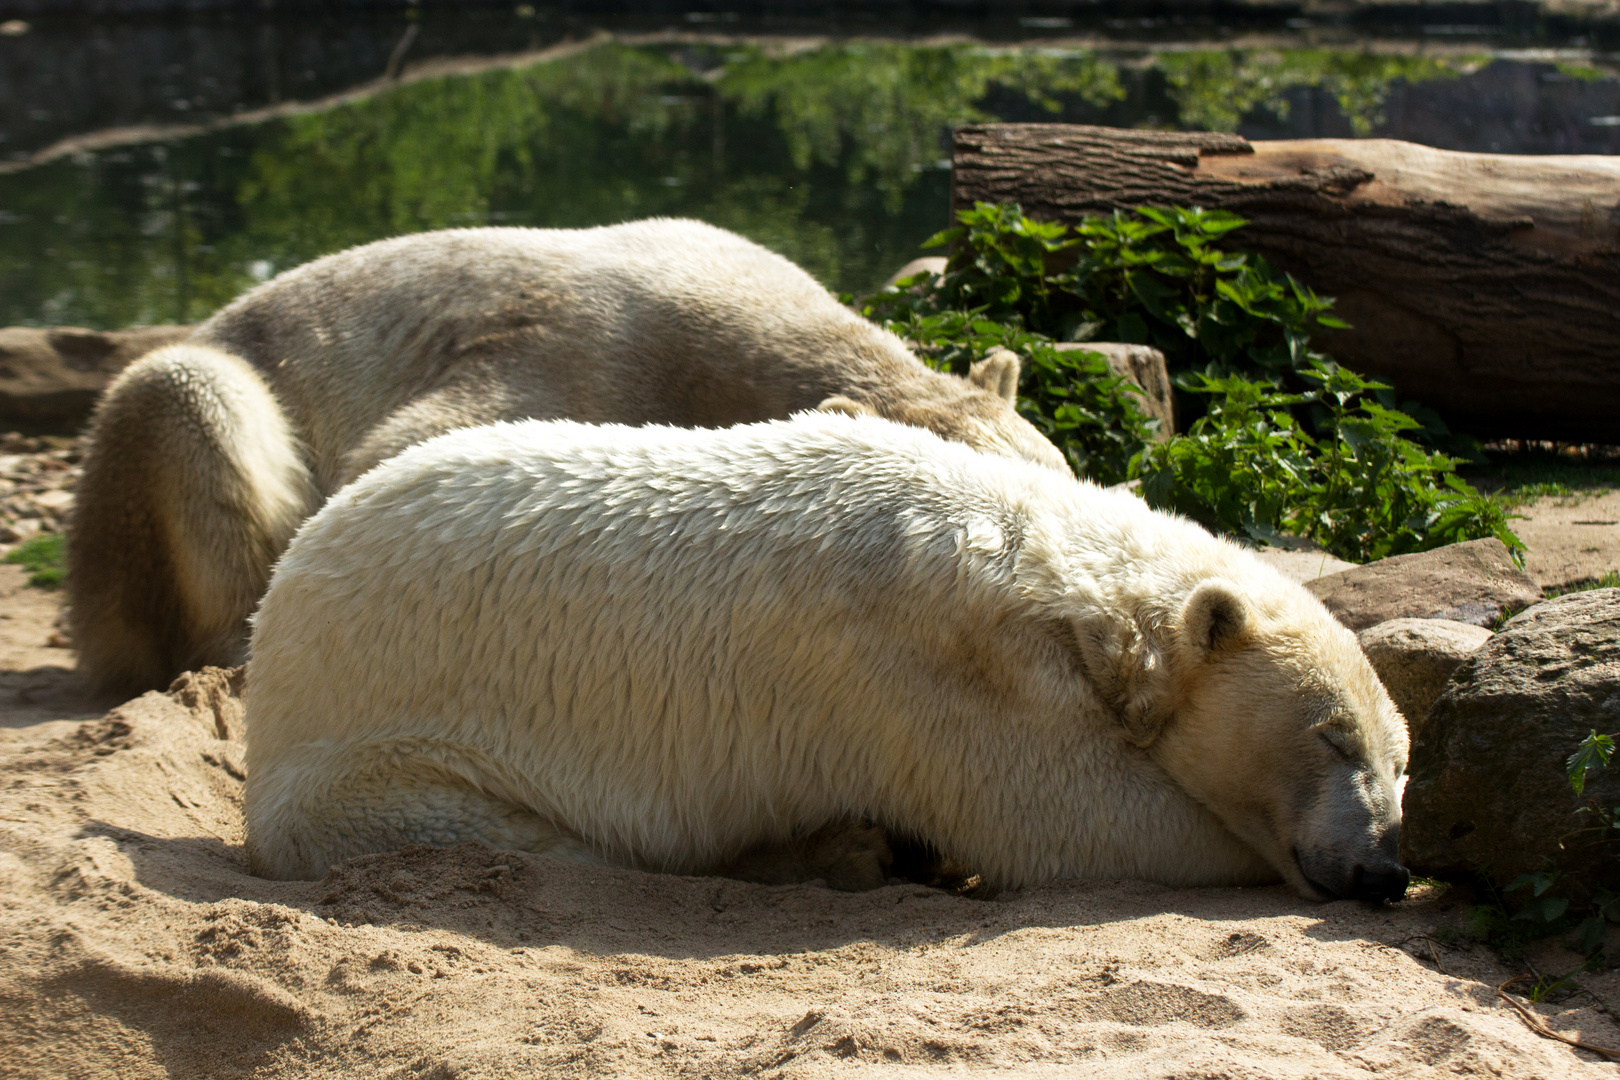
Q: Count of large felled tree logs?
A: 1